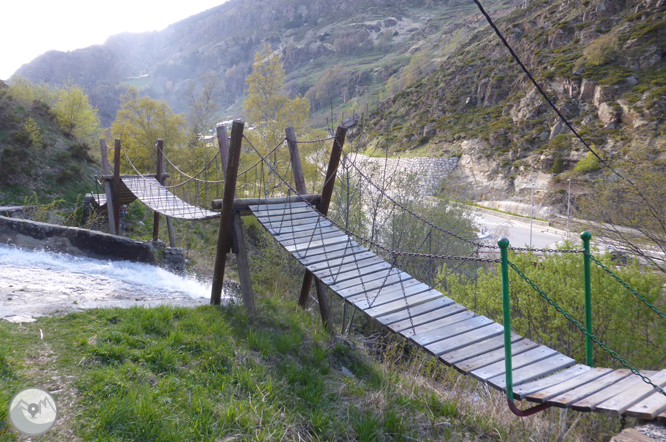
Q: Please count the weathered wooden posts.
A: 8